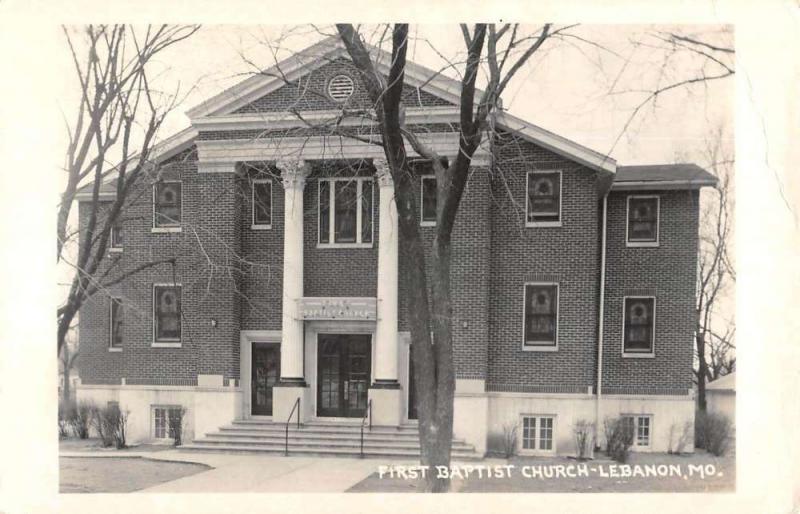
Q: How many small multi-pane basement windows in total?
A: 3